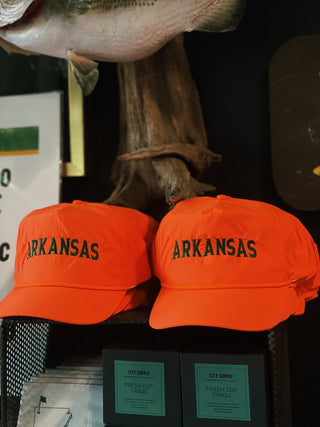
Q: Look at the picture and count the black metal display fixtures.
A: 1